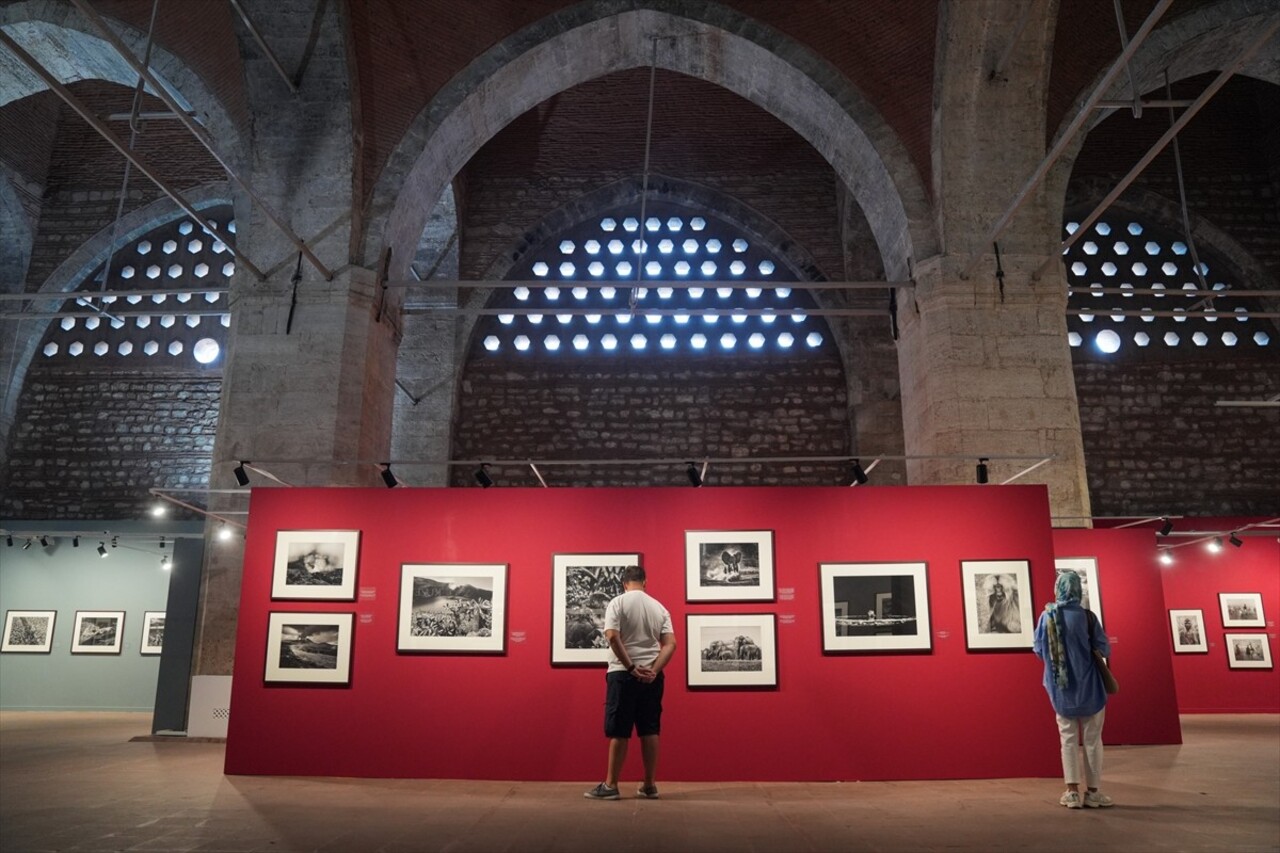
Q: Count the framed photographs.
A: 15